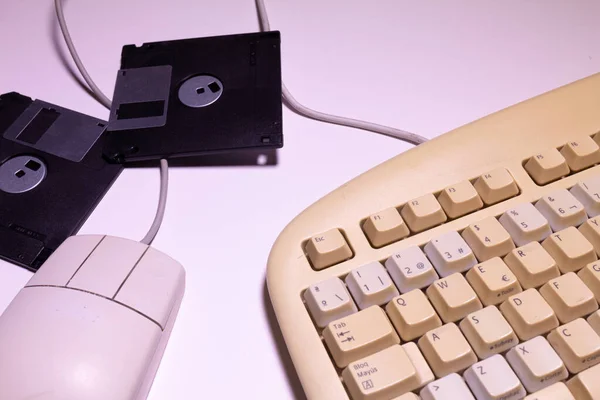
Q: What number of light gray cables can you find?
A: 2